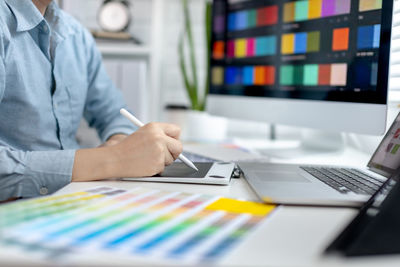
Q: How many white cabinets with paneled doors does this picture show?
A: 1